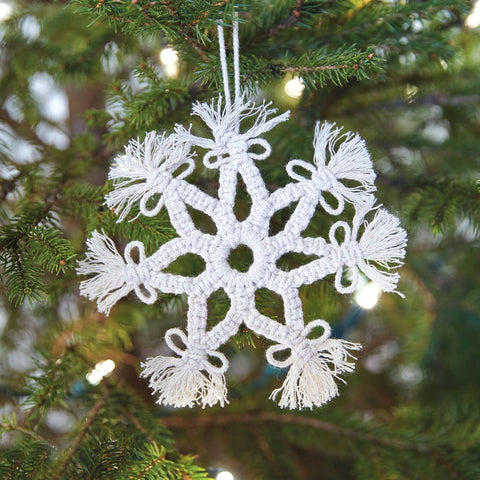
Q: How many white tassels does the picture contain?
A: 7